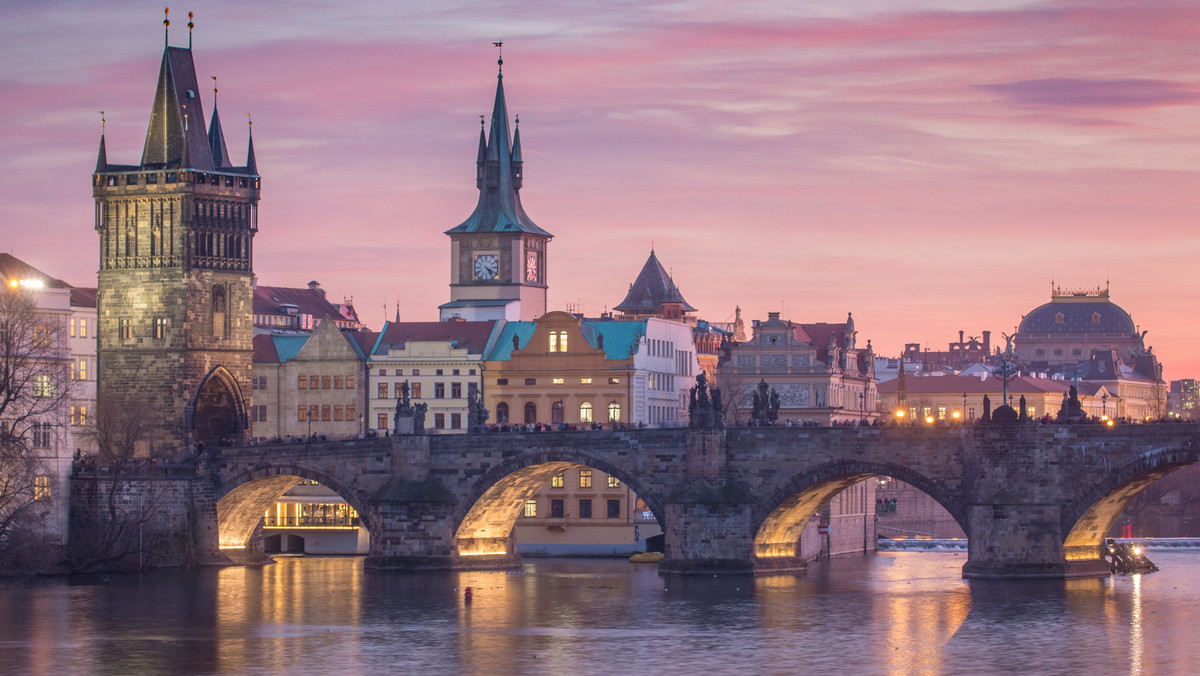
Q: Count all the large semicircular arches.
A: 4